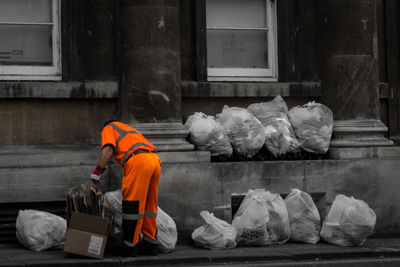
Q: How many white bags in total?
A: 12